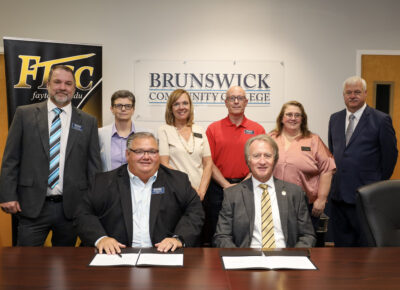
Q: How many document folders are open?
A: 2